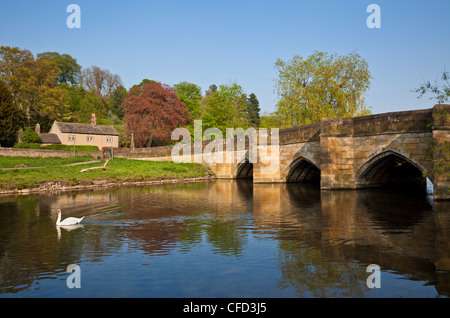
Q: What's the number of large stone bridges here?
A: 1